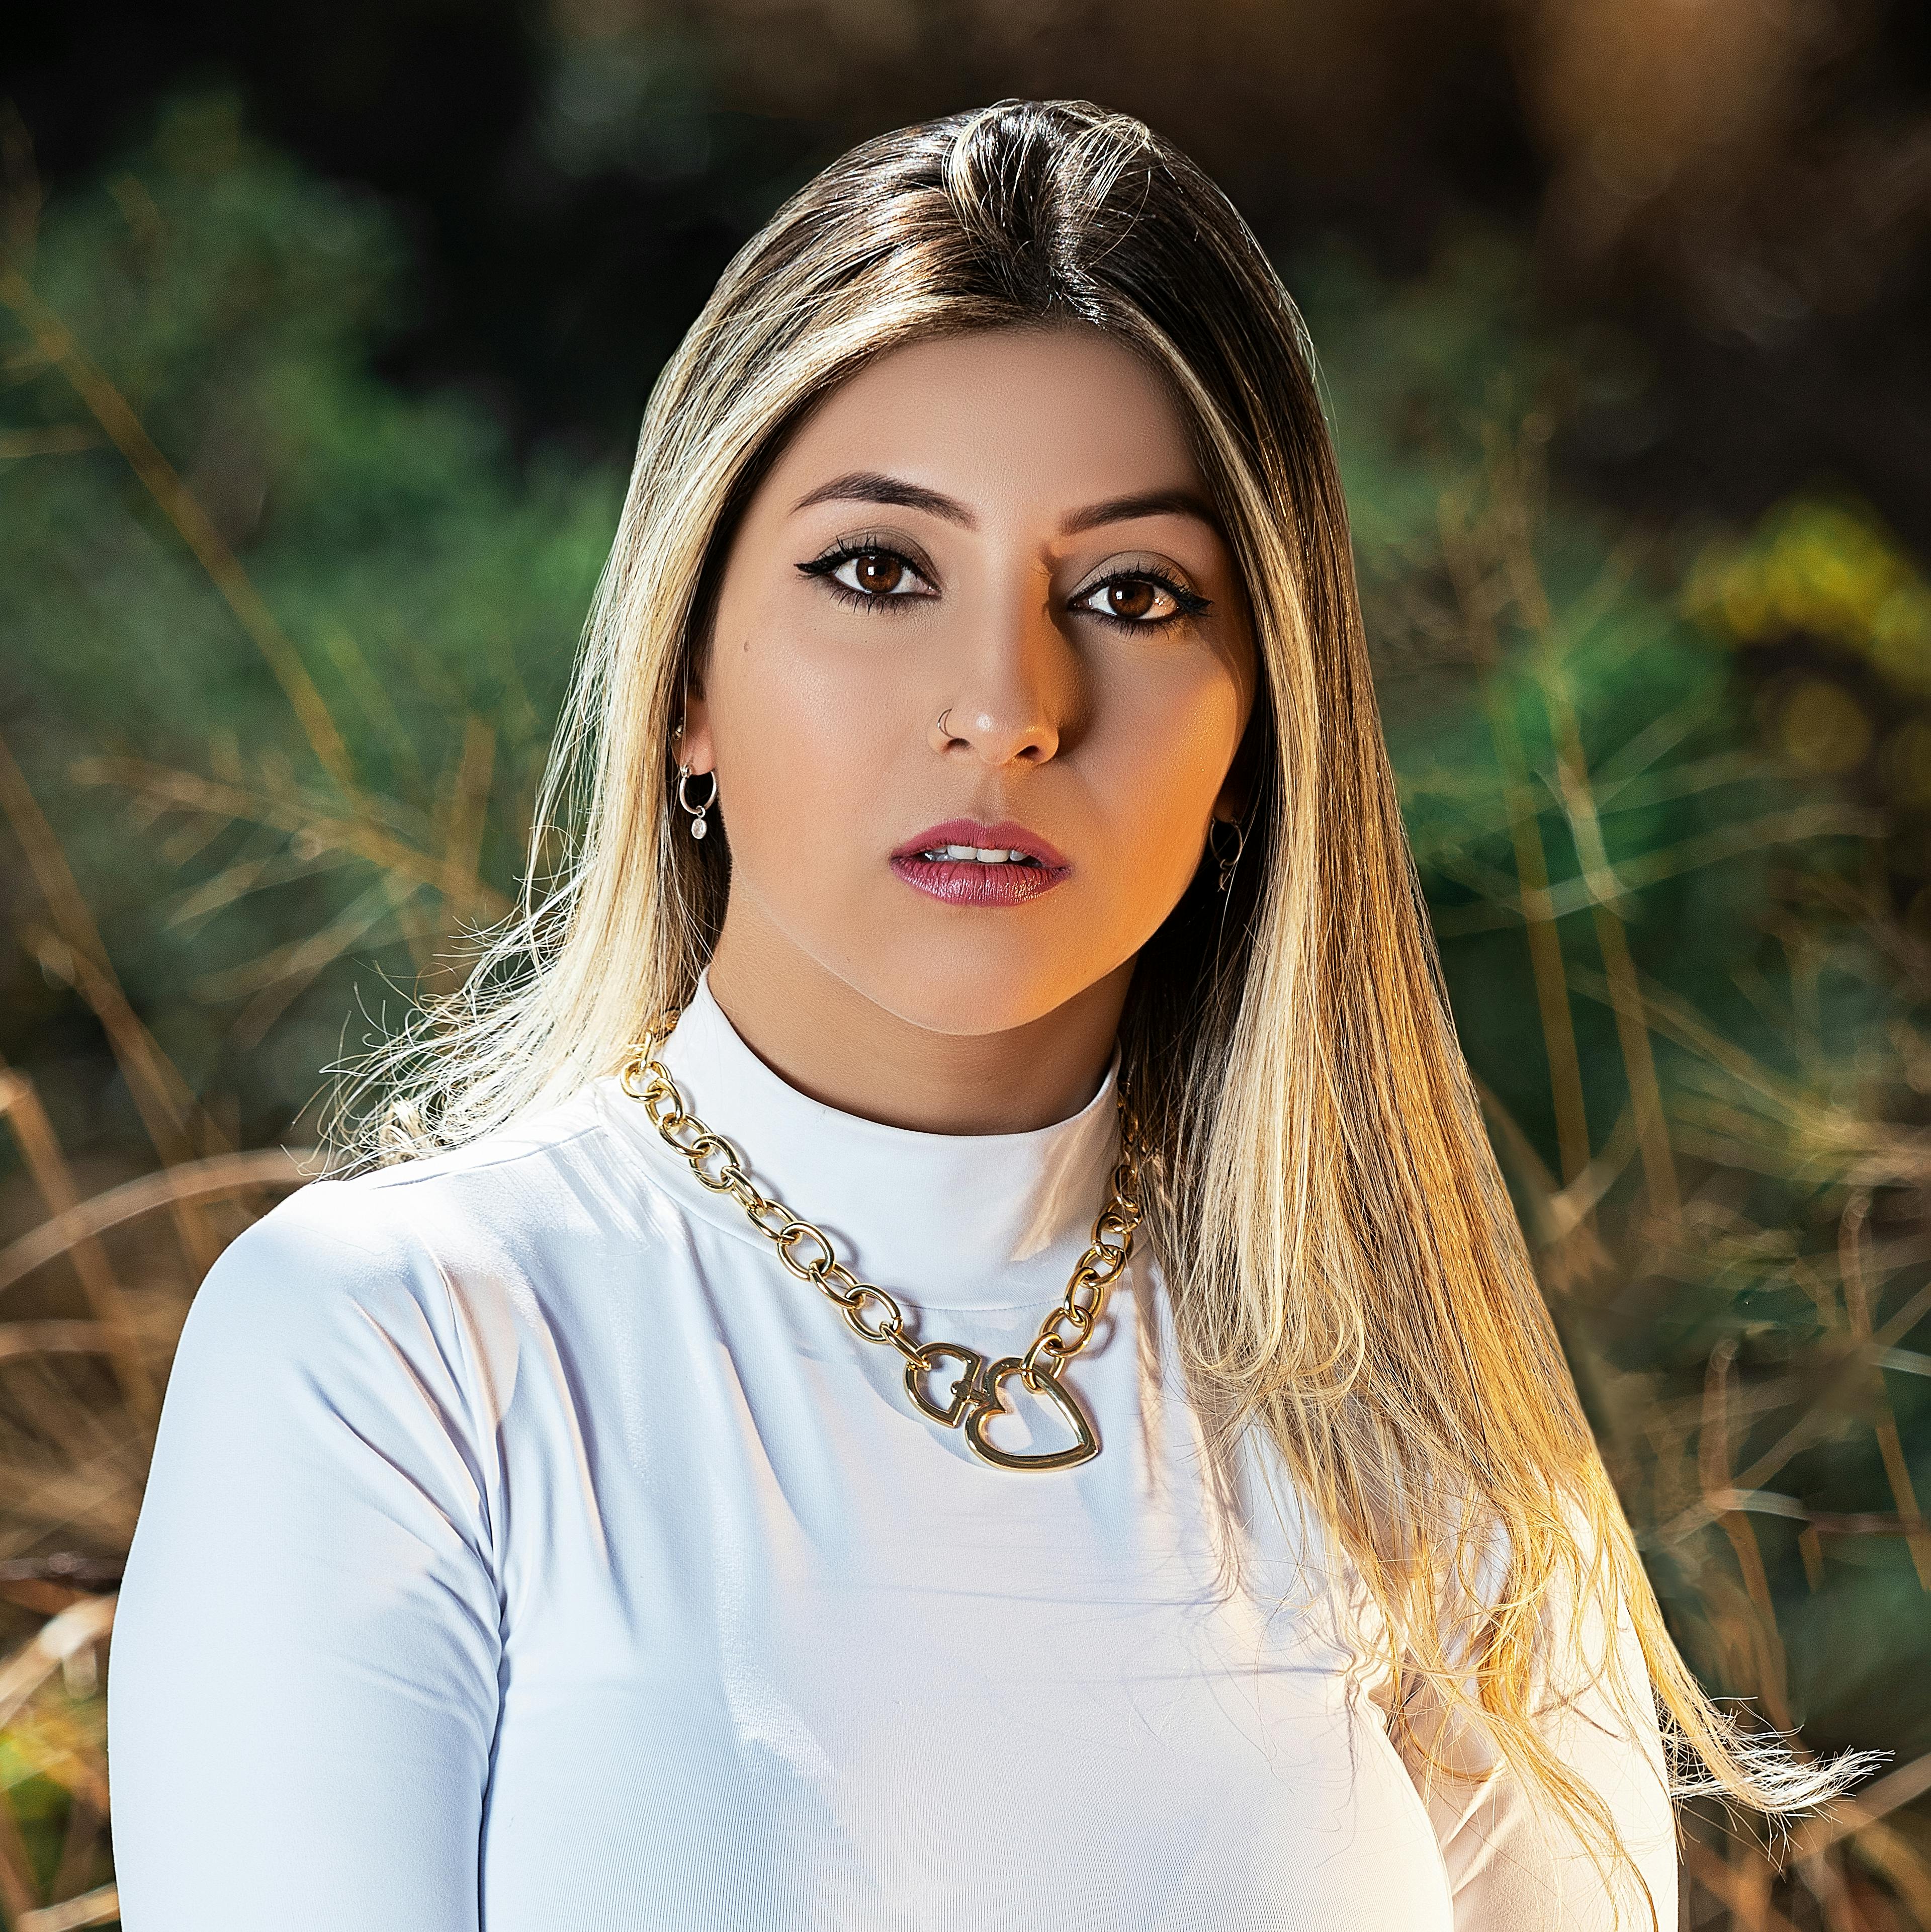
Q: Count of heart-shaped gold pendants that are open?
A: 1